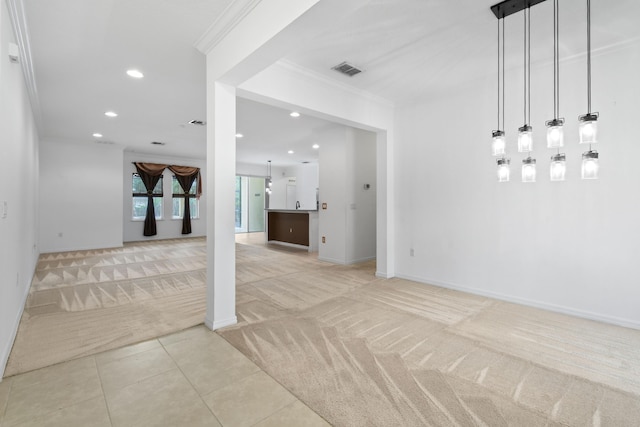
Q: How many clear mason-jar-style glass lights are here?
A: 8